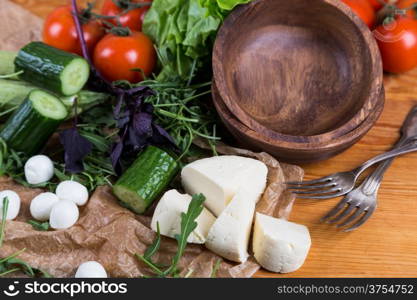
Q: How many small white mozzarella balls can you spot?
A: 6